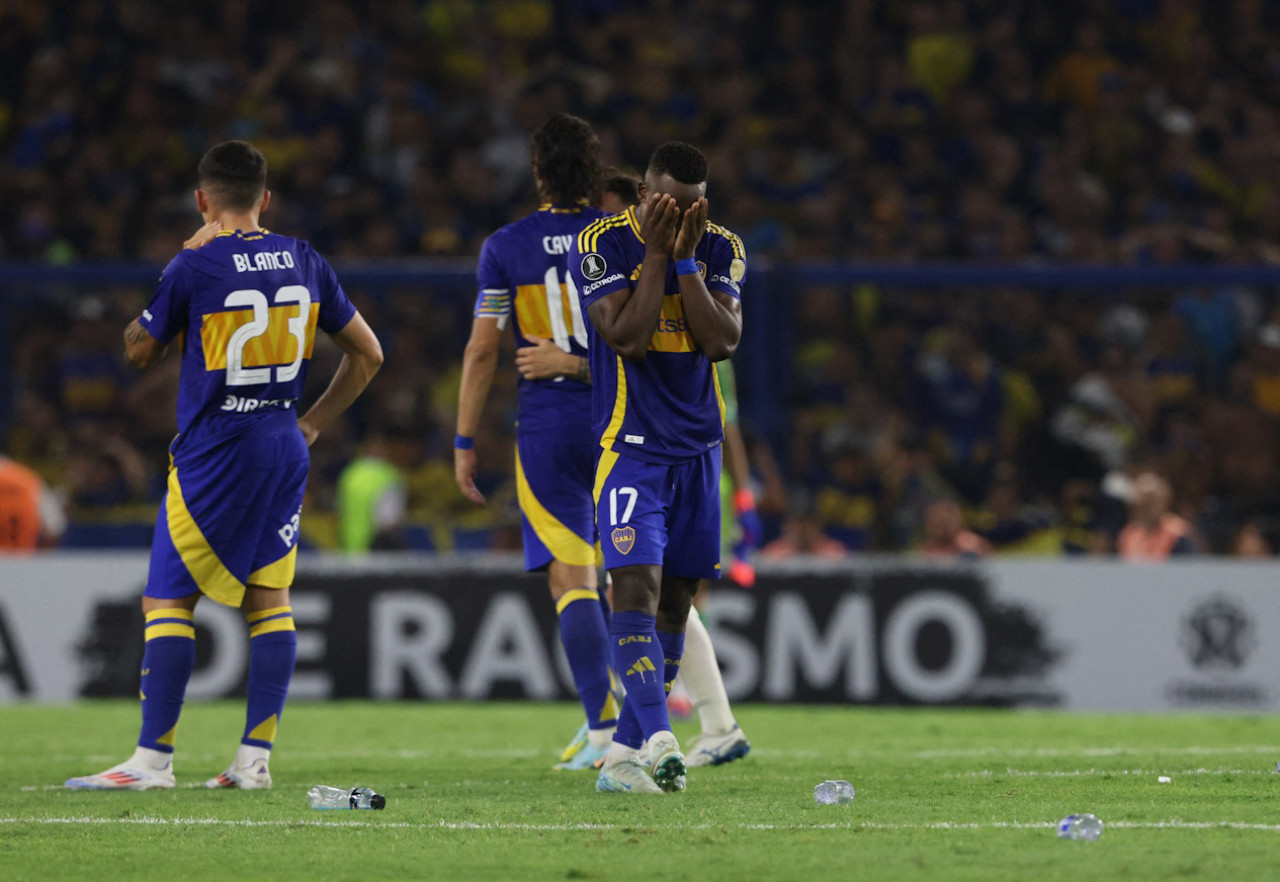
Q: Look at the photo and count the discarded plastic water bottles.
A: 3